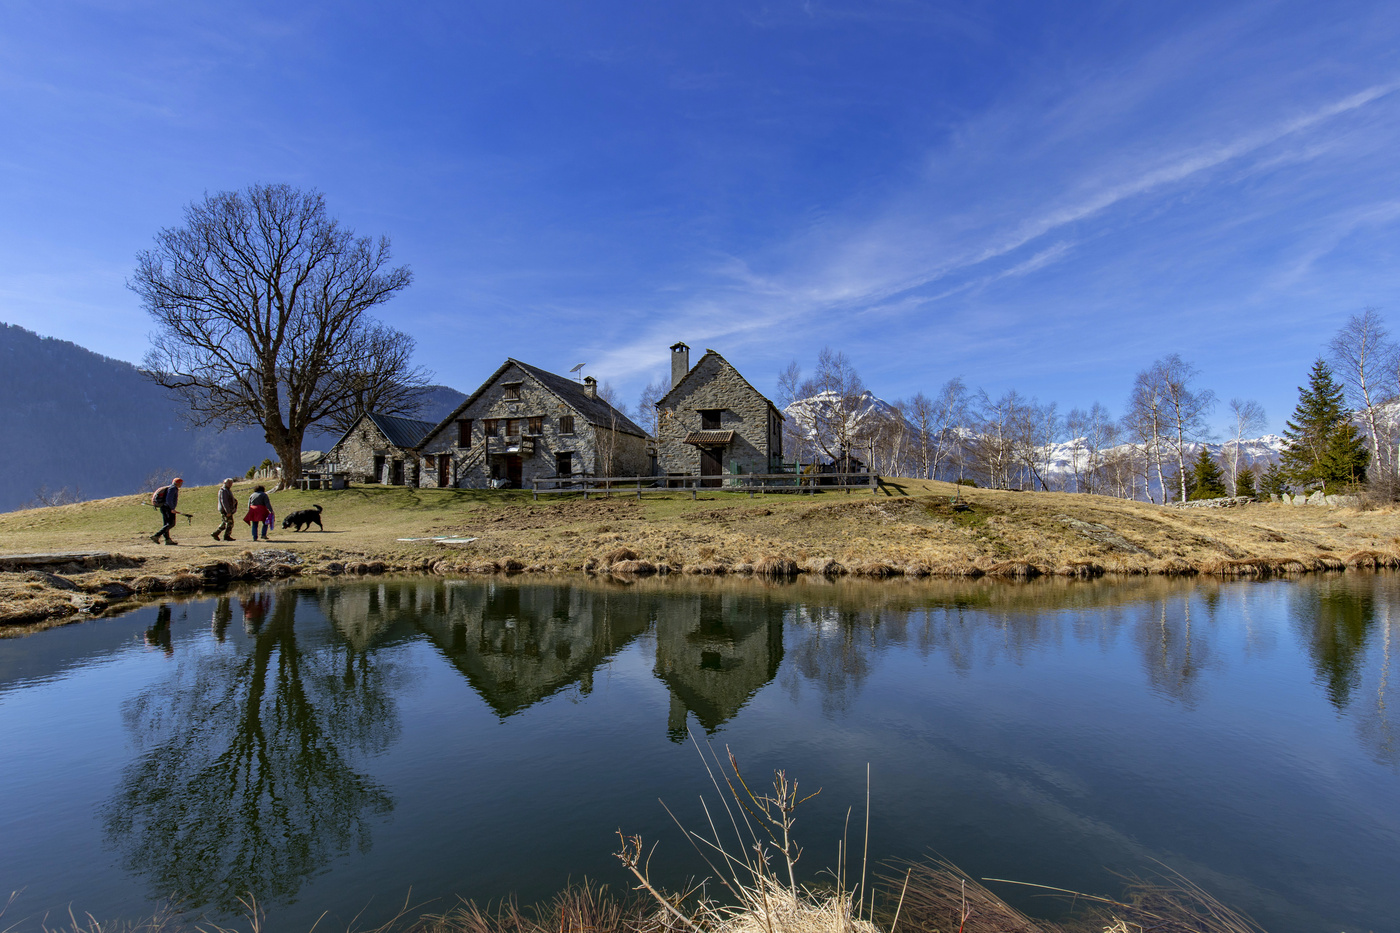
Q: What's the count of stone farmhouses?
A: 3